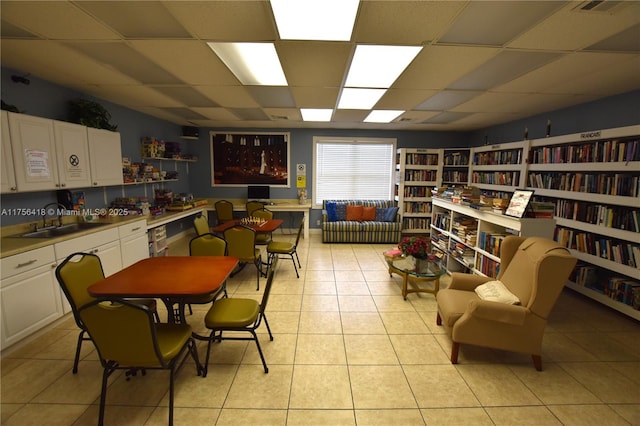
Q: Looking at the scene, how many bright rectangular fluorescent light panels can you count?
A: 6